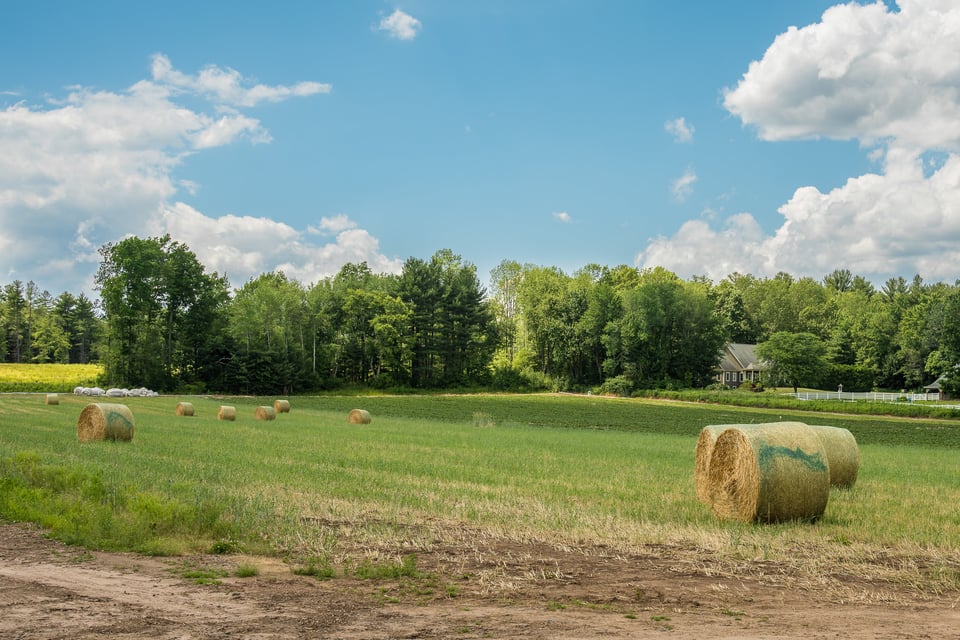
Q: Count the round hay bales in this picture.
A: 10